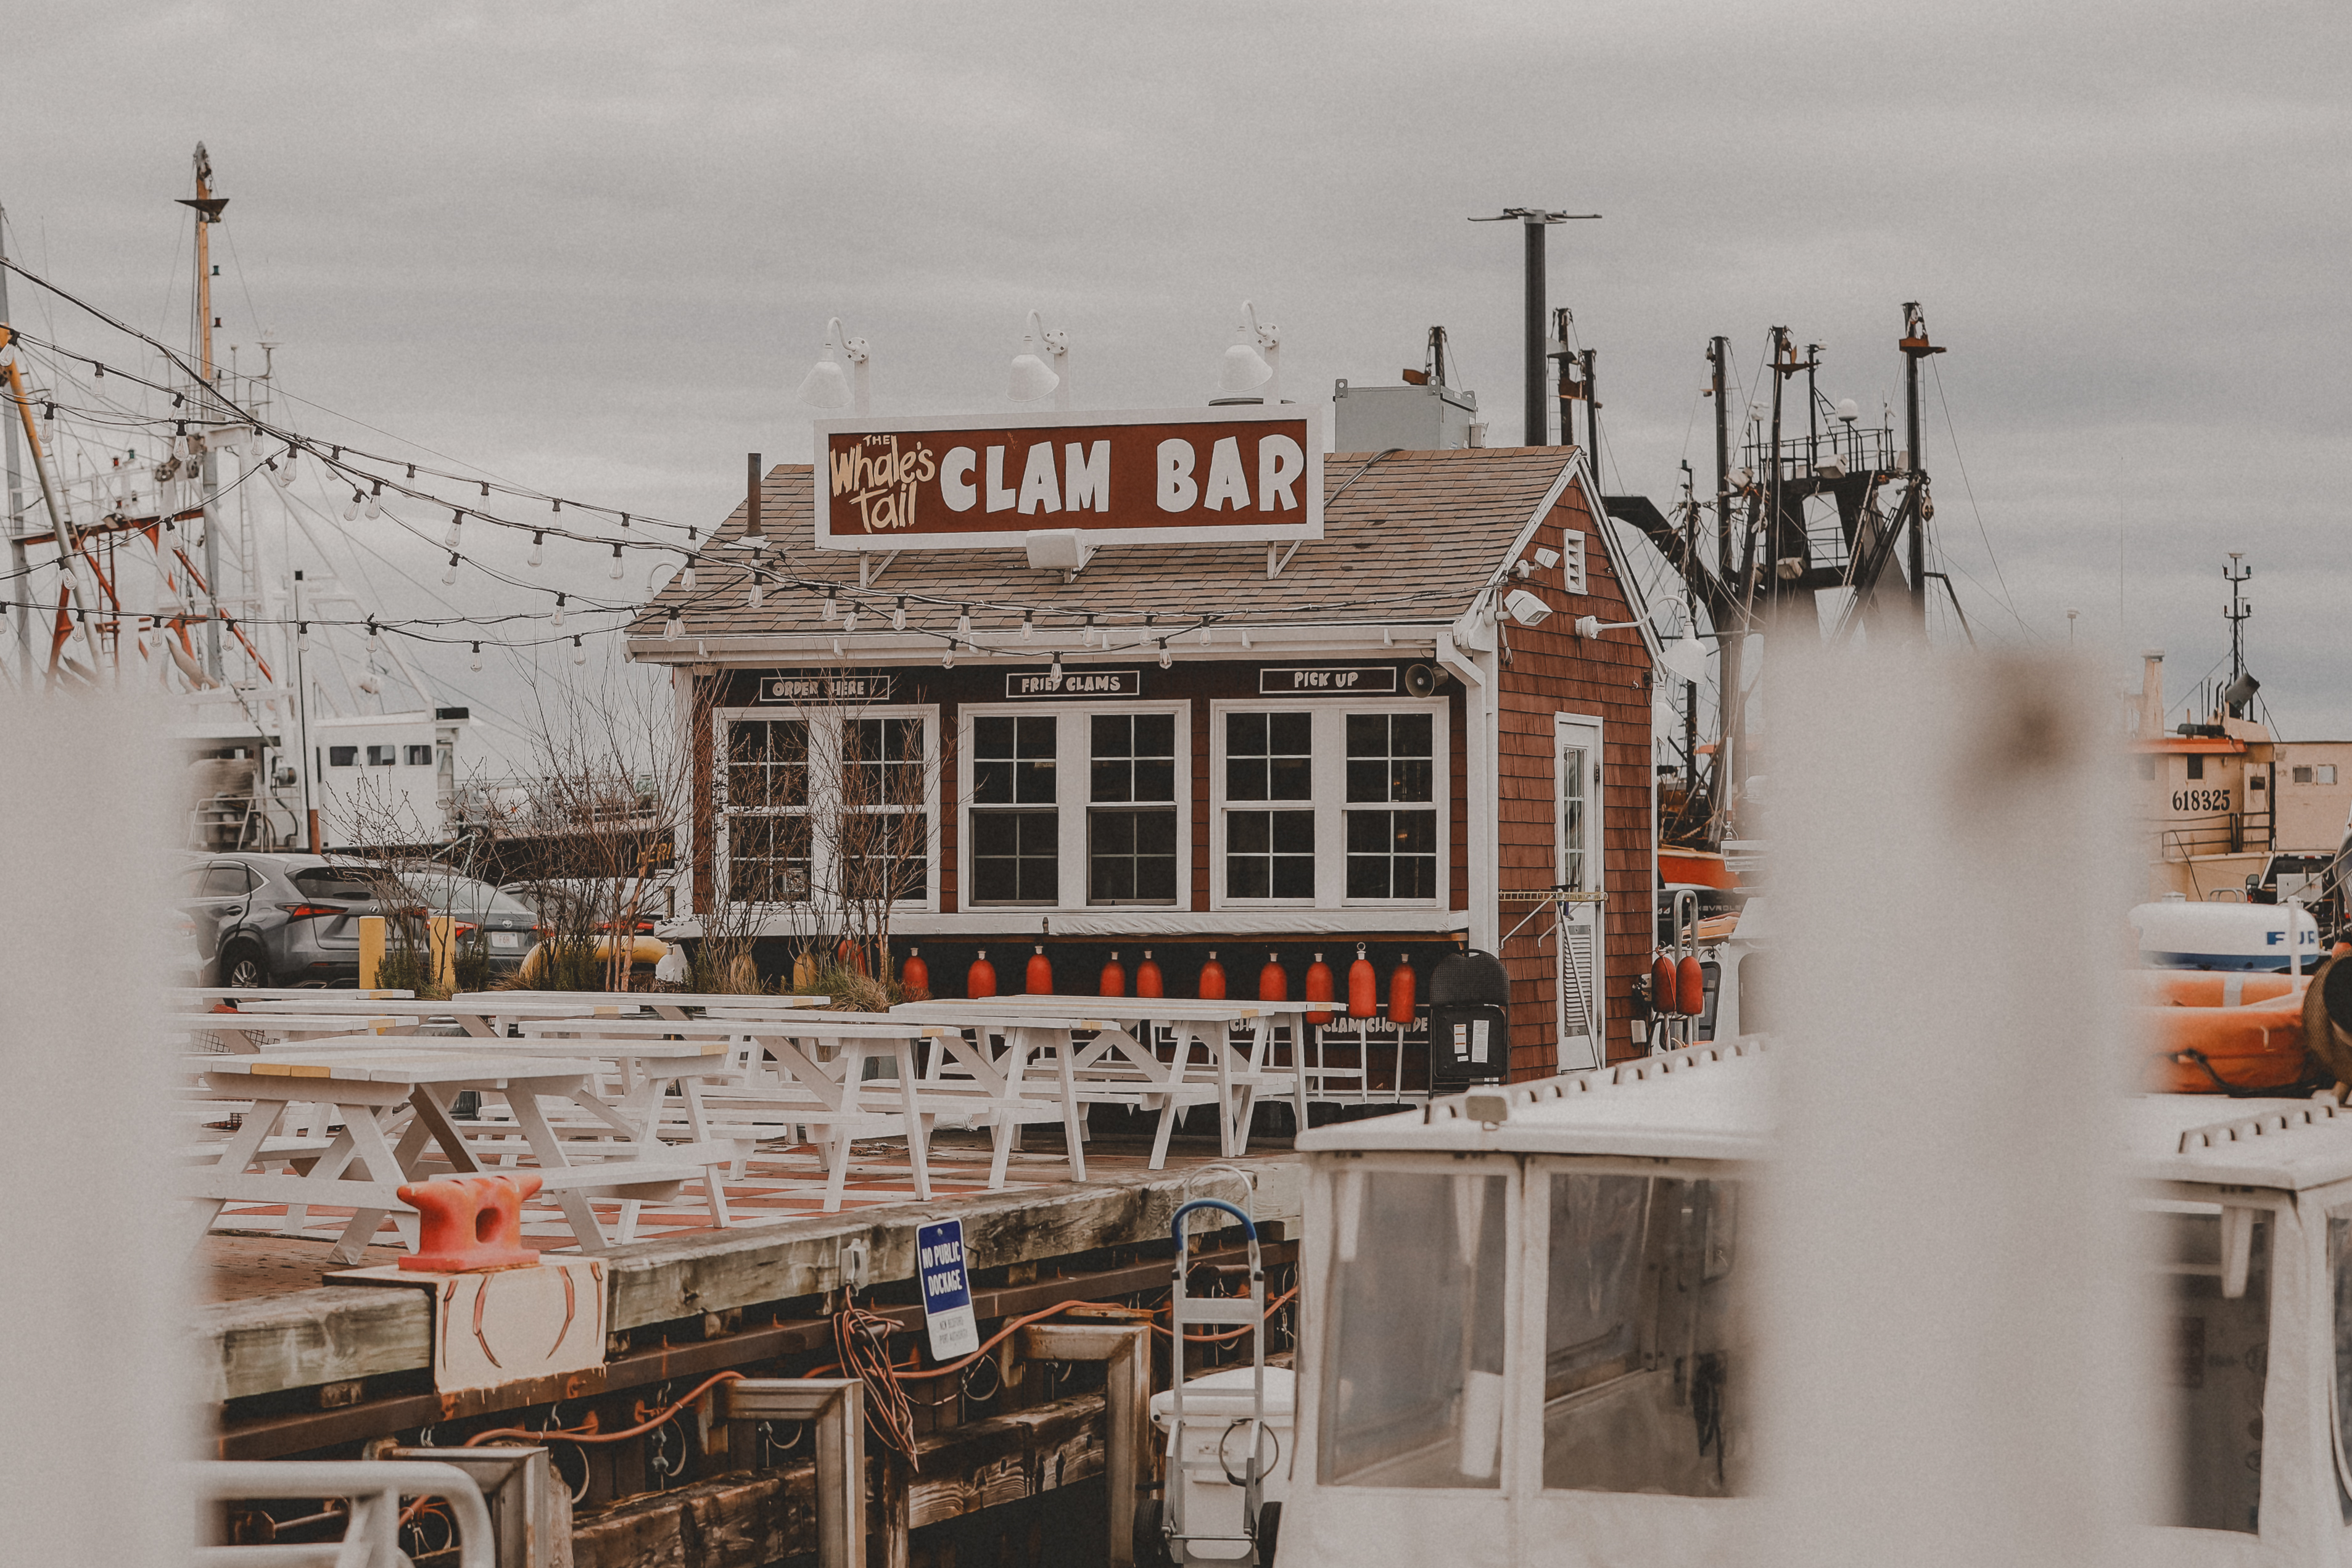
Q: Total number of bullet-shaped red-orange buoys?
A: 13